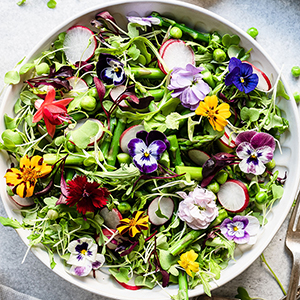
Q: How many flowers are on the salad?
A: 15